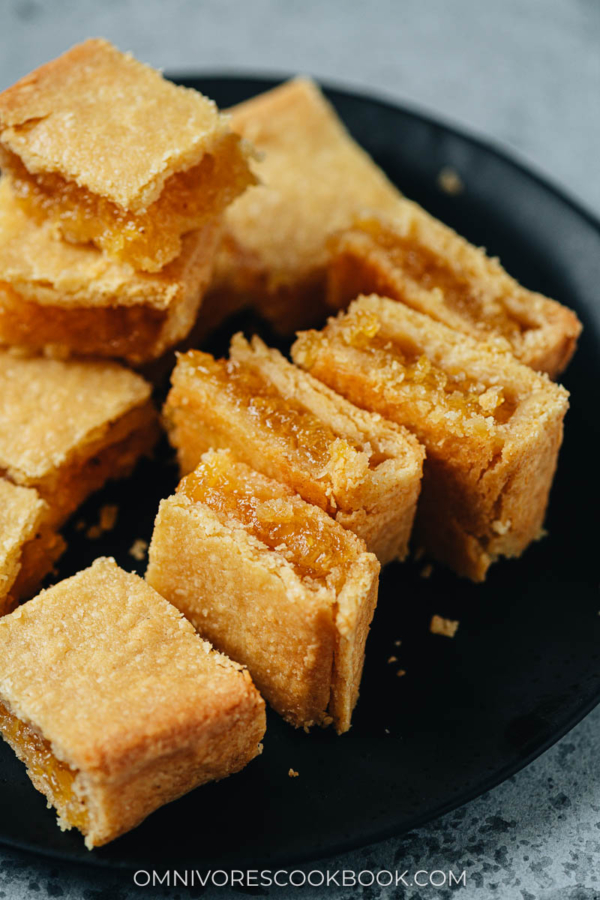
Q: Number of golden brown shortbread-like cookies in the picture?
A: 10